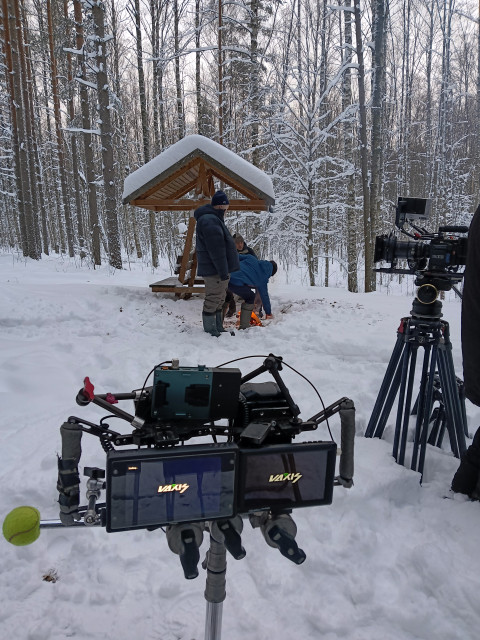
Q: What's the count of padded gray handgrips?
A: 2